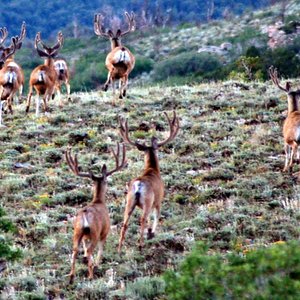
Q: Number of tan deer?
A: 8